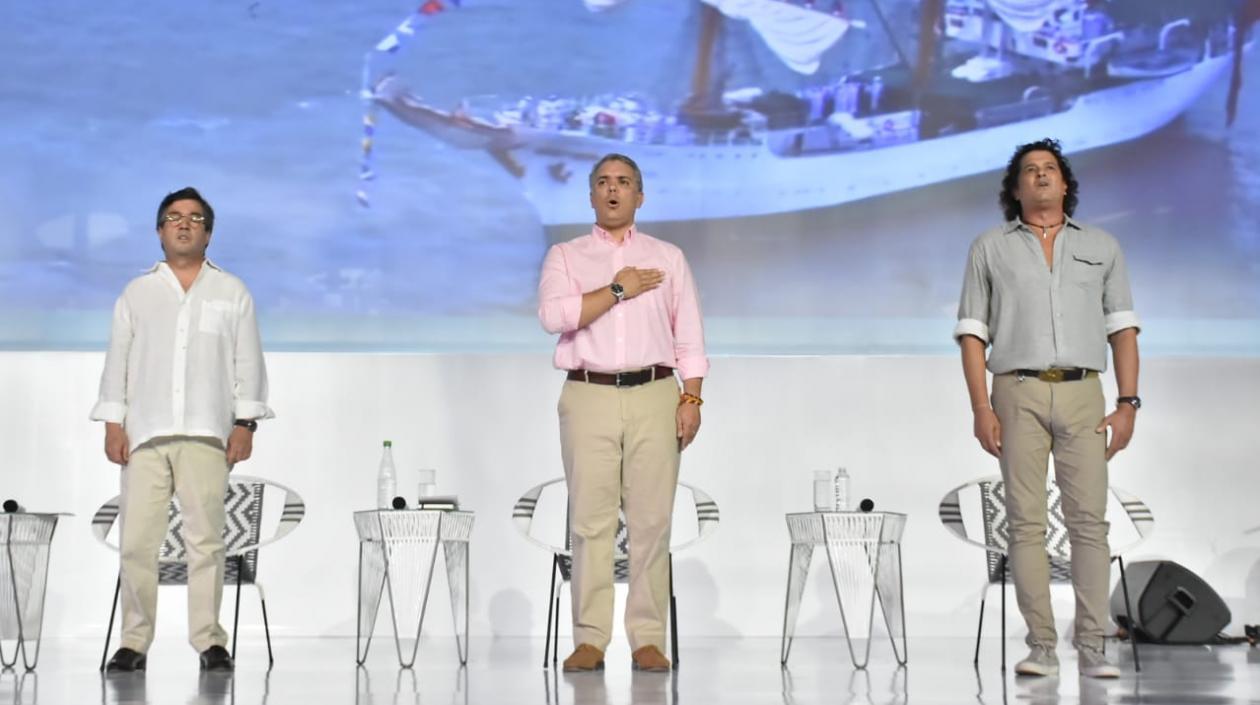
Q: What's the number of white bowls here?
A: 0